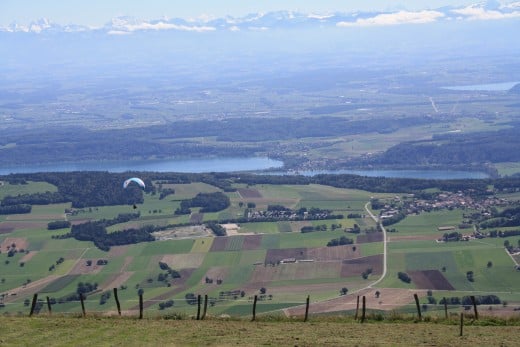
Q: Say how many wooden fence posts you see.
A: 15